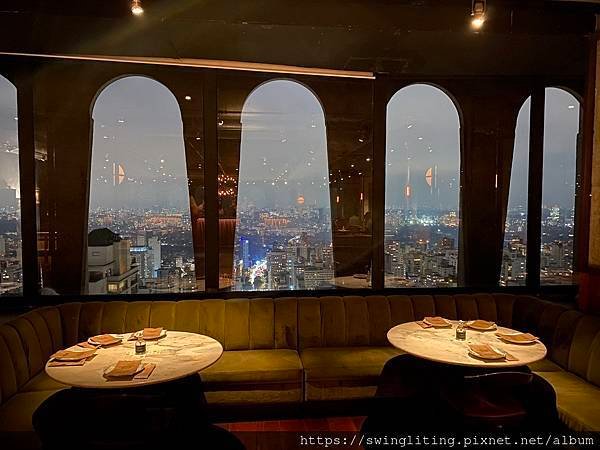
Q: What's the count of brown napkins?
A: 8